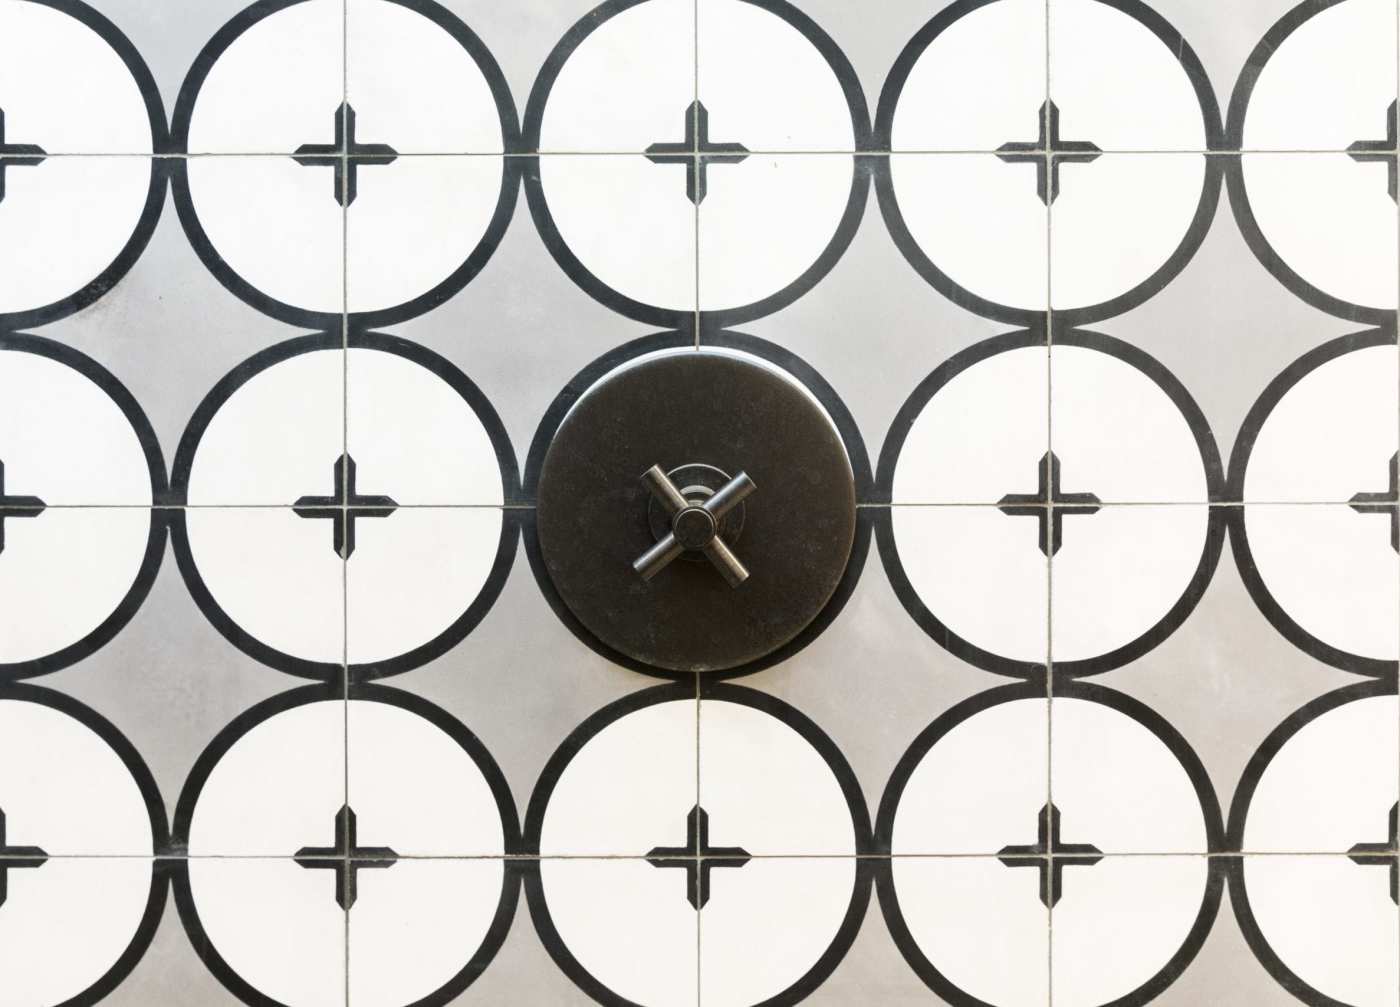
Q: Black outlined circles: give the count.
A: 15